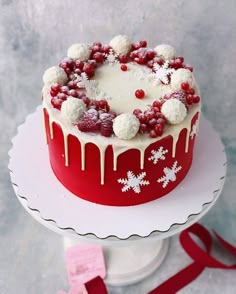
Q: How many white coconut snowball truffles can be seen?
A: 8